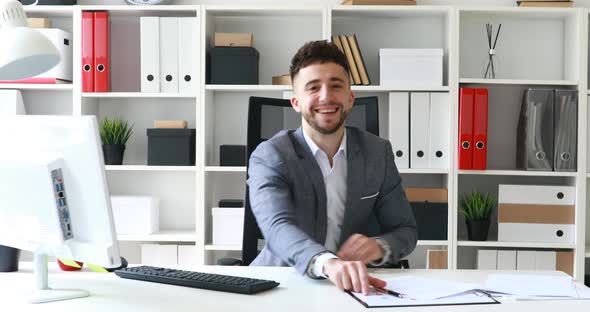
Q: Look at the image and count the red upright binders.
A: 4